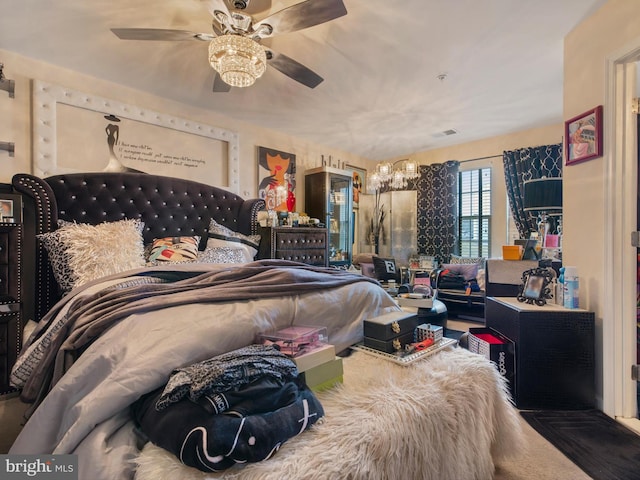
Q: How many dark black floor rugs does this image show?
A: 1